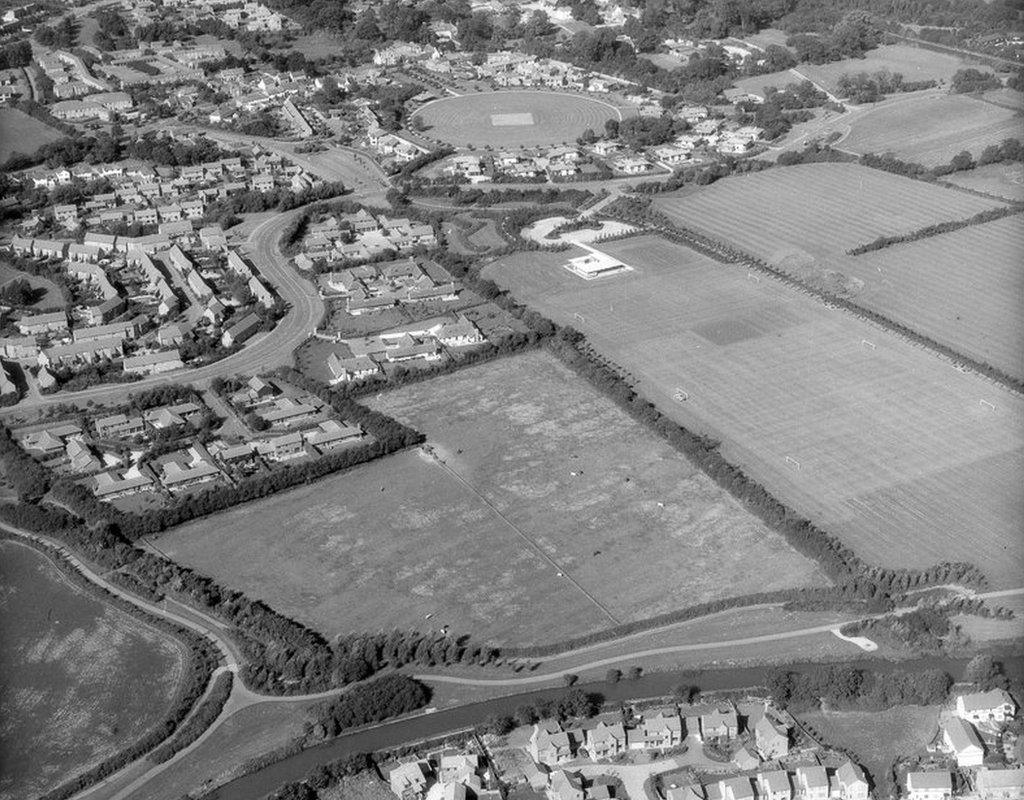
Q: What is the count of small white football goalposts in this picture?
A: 6